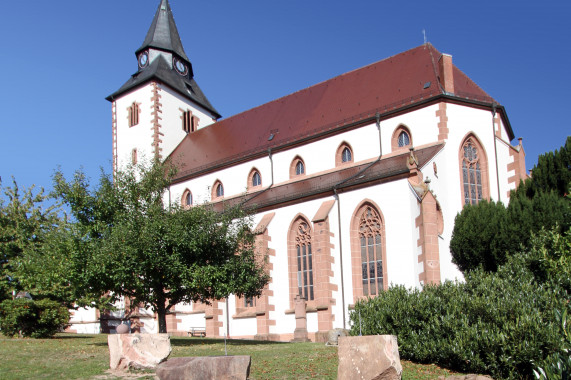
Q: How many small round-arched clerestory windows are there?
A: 6